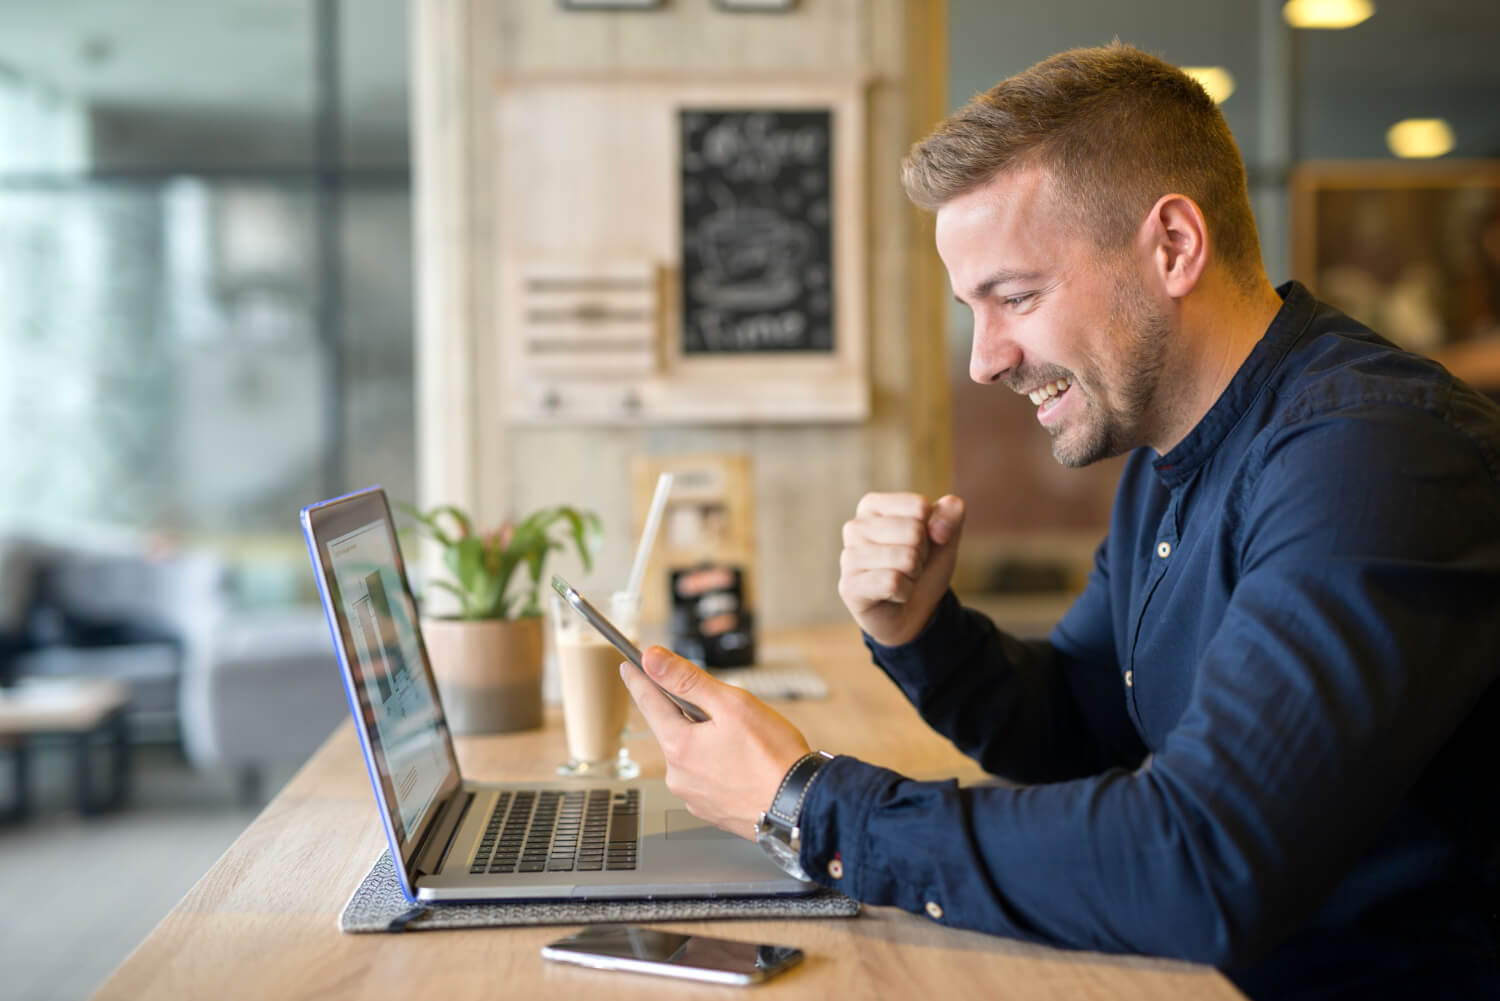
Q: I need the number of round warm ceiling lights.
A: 3